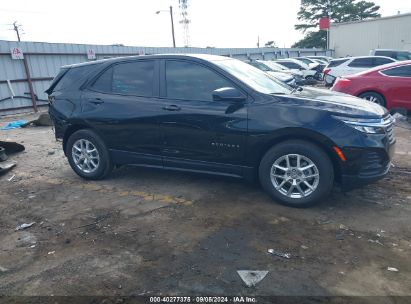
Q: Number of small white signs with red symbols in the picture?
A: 3